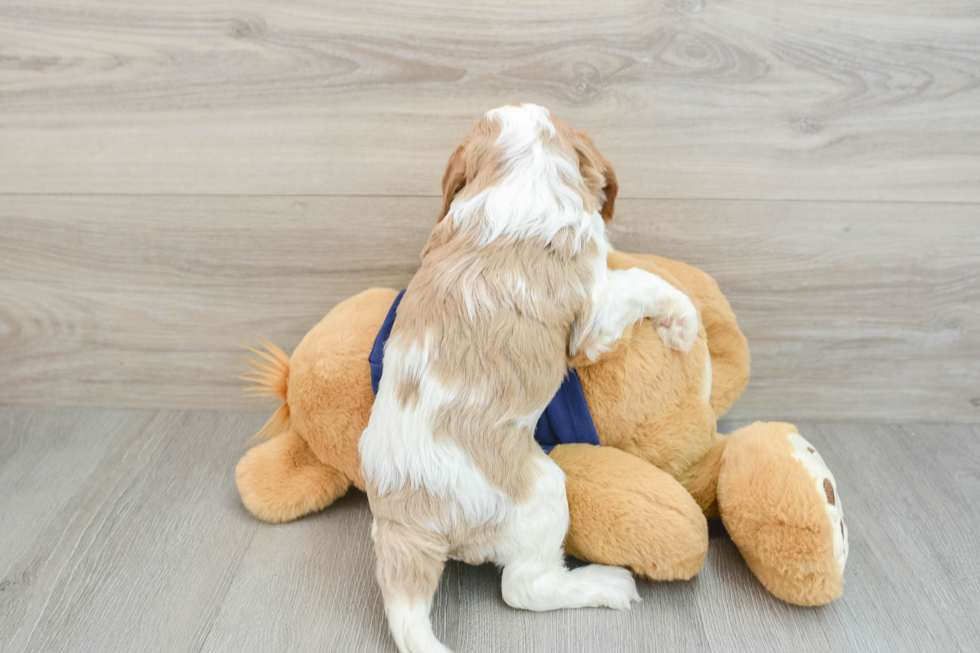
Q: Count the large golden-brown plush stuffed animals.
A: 1